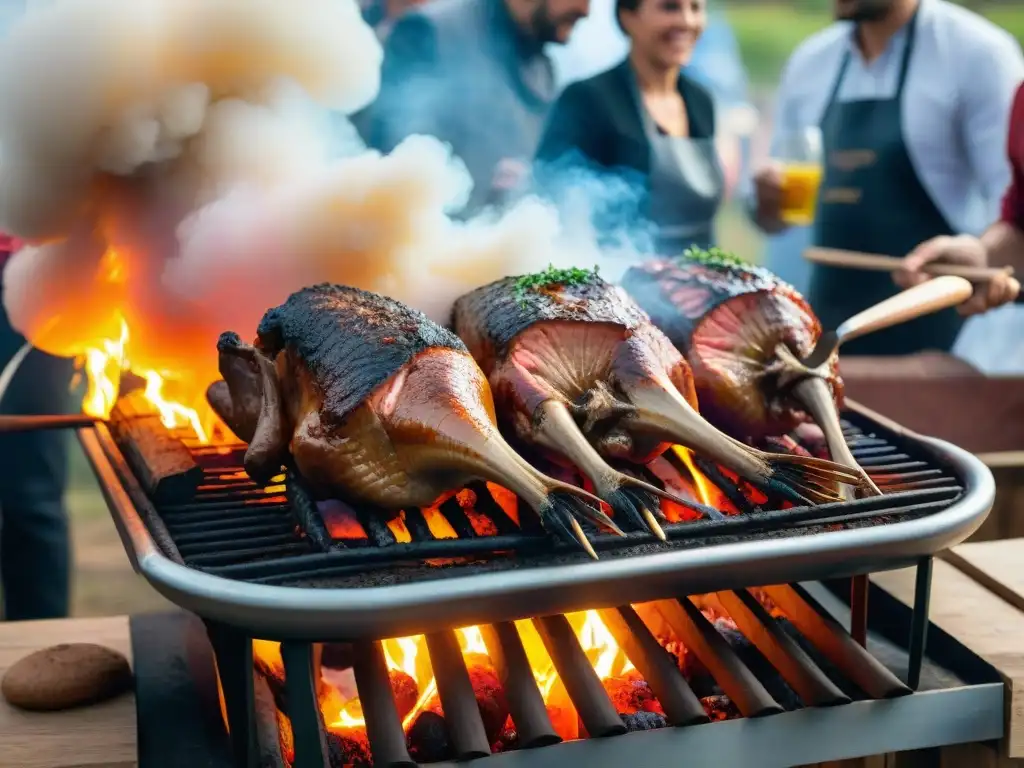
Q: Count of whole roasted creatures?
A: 3